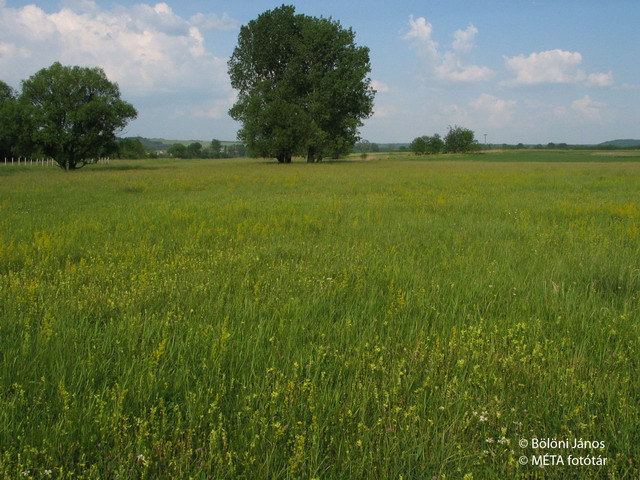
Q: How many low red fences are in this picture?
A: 0